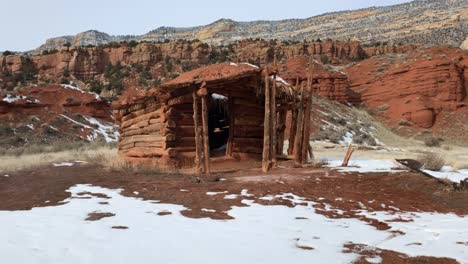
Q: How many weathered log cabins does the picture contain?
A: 1